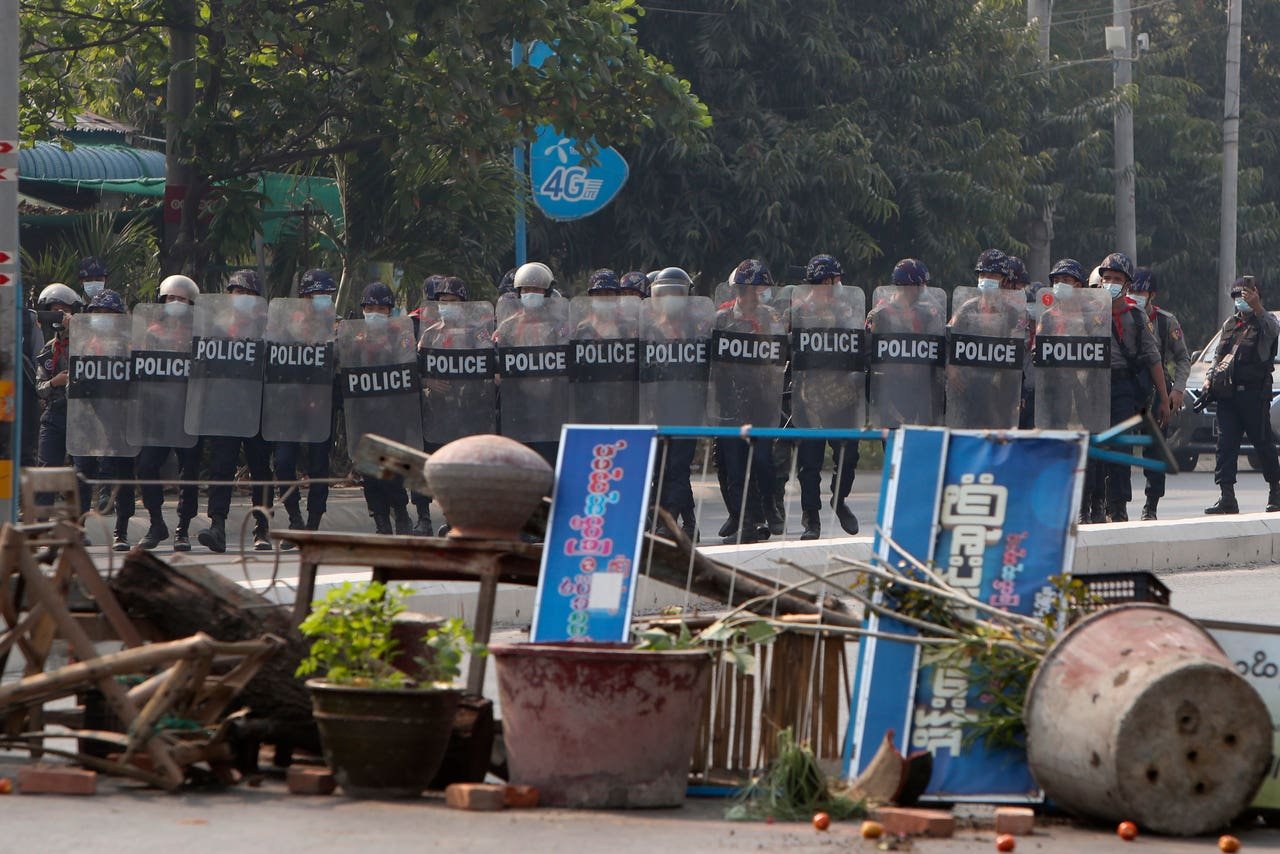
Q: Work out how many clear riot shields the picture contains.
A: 14